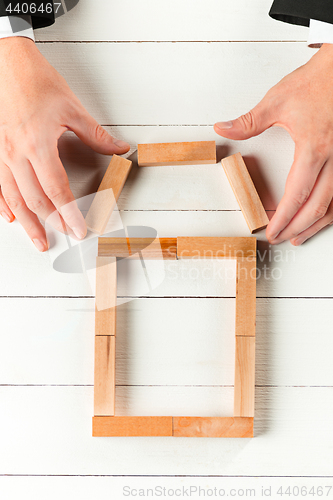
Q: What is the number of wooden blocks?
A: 11